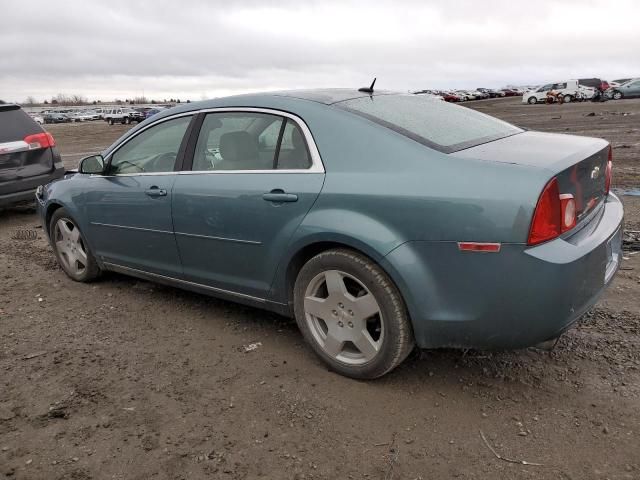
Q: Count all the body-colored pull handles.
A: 2